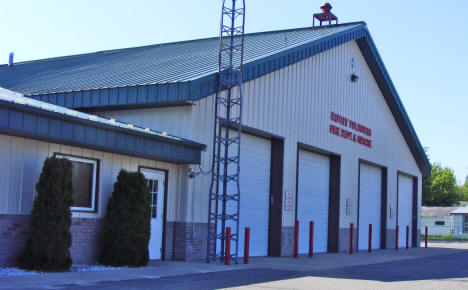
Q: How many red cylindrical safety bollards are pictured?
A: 9